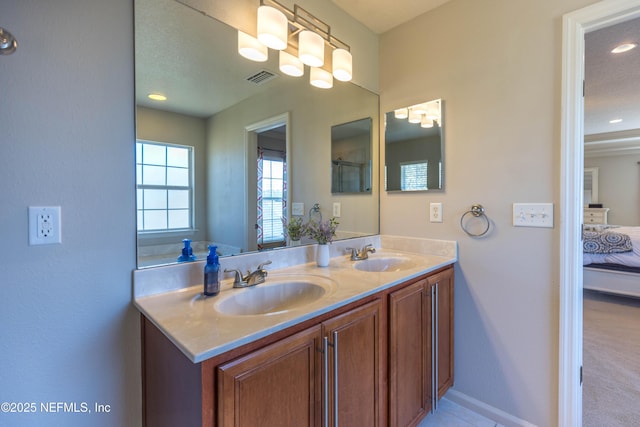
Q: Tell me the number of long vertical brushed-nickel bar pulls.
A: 4